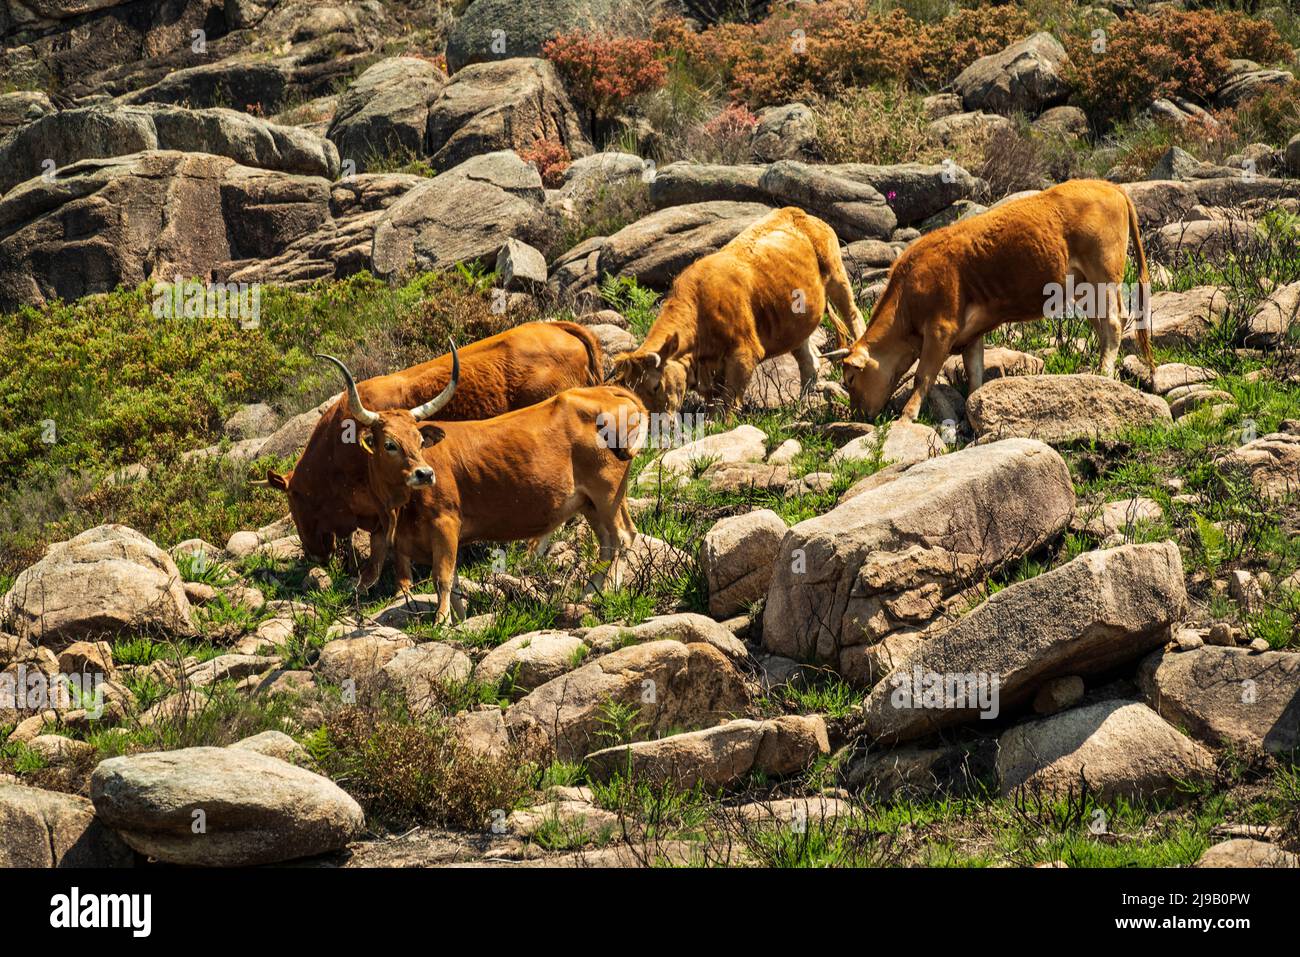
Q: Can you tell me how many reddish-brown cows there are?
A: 4